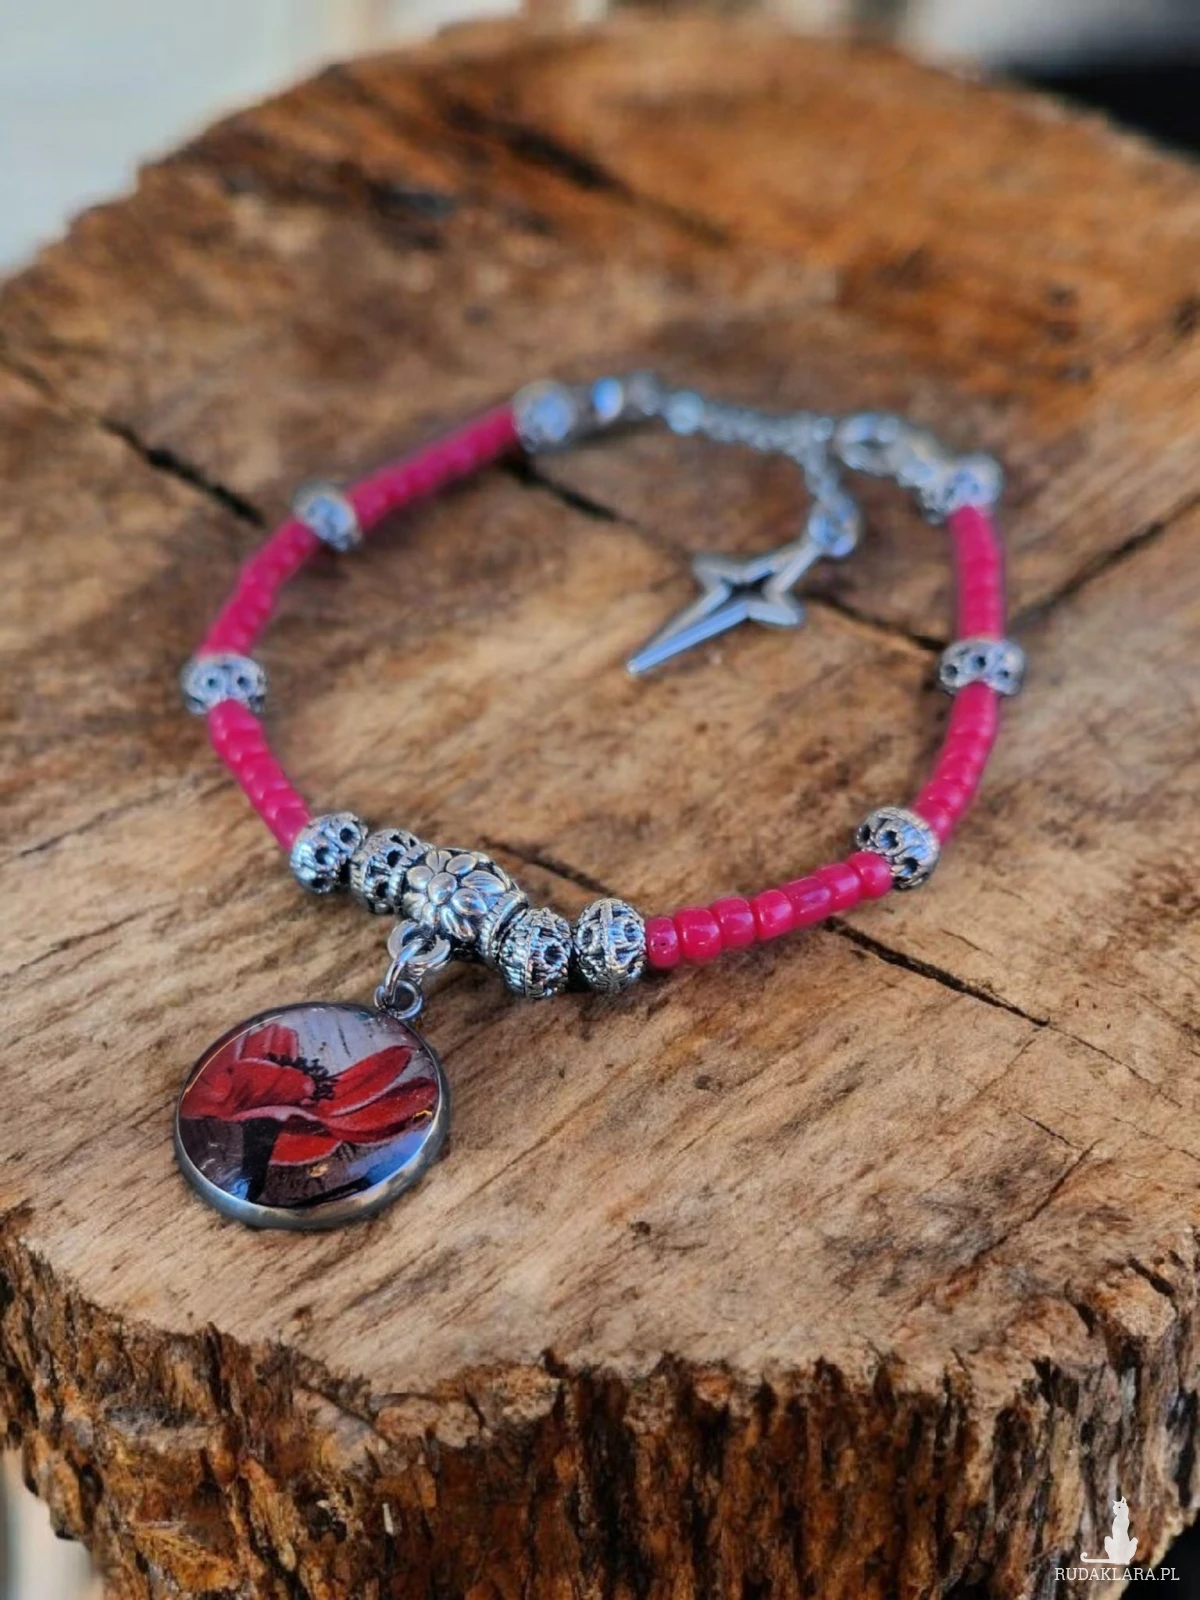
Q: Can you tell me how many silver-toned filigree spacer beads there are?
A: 10